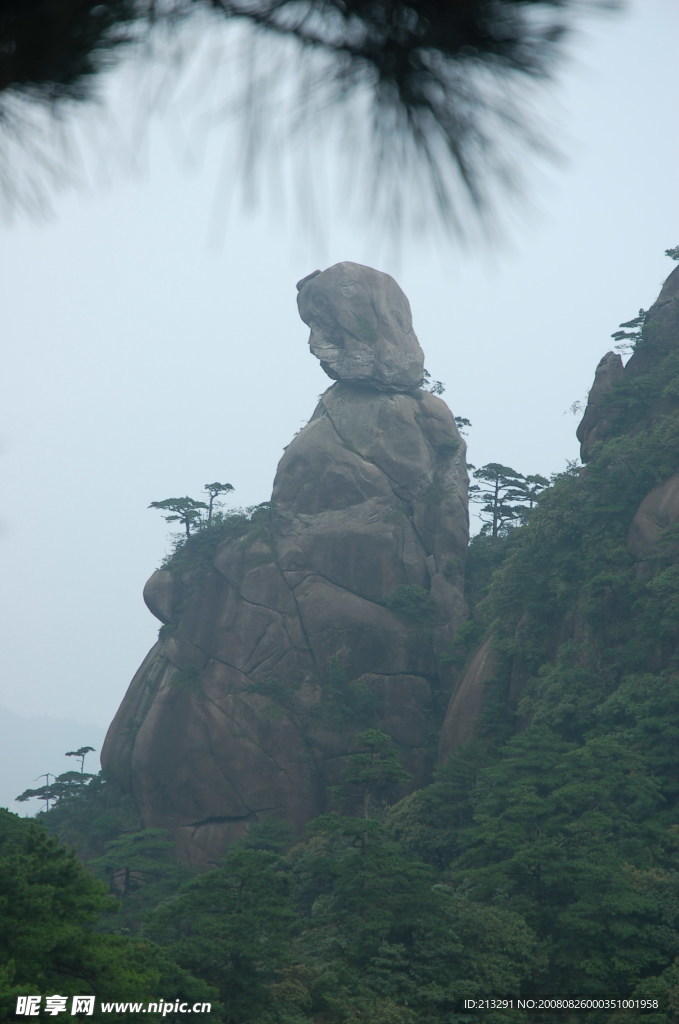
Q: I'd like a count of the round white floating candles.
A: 0